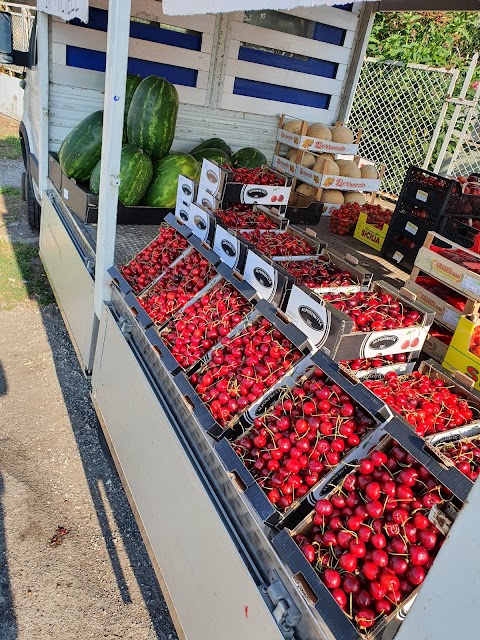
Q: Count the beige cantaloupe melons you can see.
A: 12